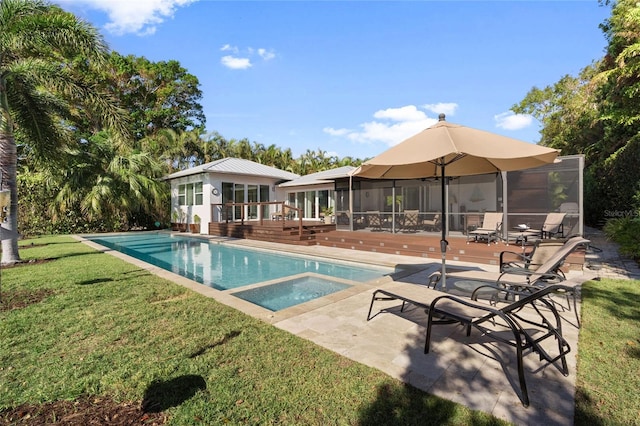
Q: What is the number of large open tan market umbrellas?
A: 1